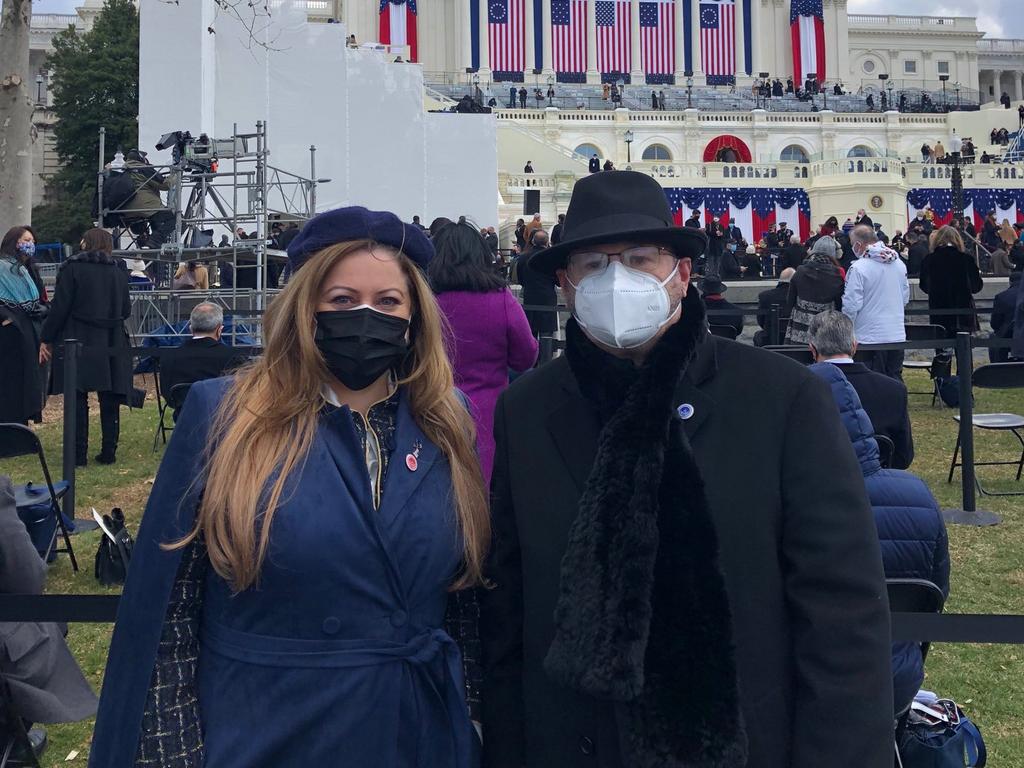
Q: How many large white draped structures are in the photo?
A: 1